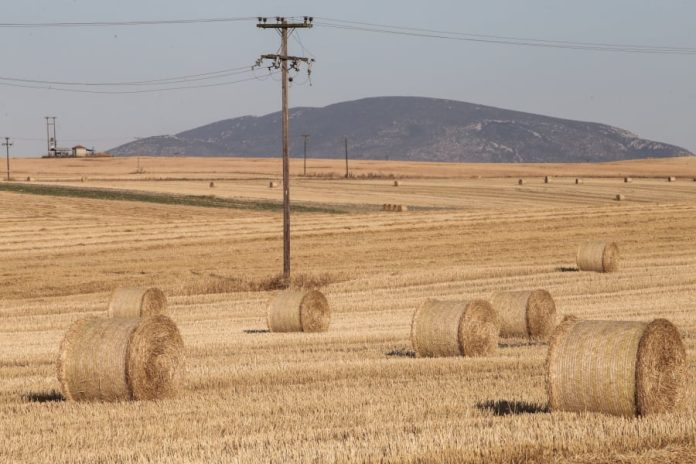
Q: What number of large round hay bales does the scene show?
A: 7